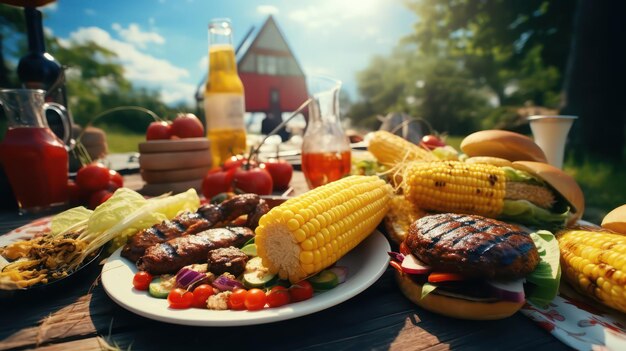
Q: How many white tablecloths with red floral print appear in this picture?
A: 1